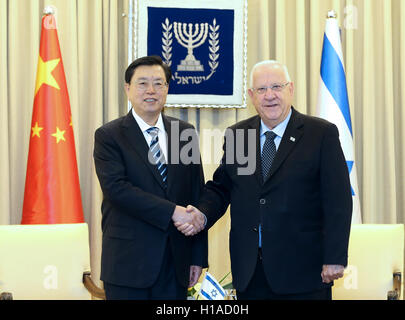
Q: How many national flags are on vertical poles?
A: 2